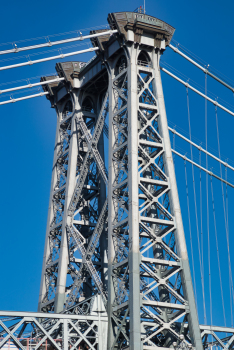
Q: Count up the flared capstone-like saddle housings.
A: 4